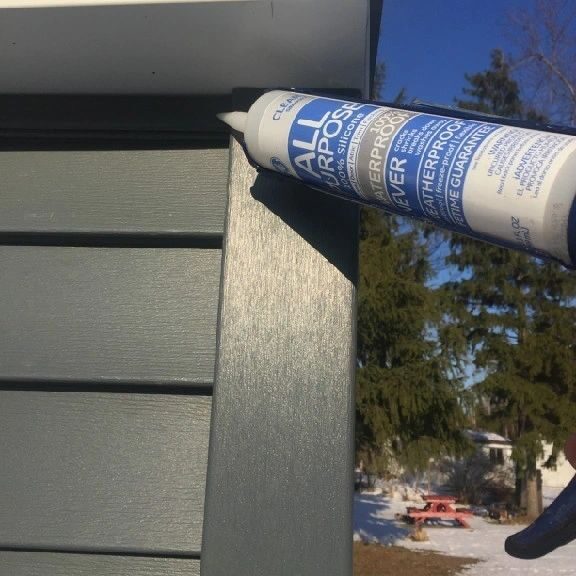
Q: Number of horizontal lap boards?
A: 4